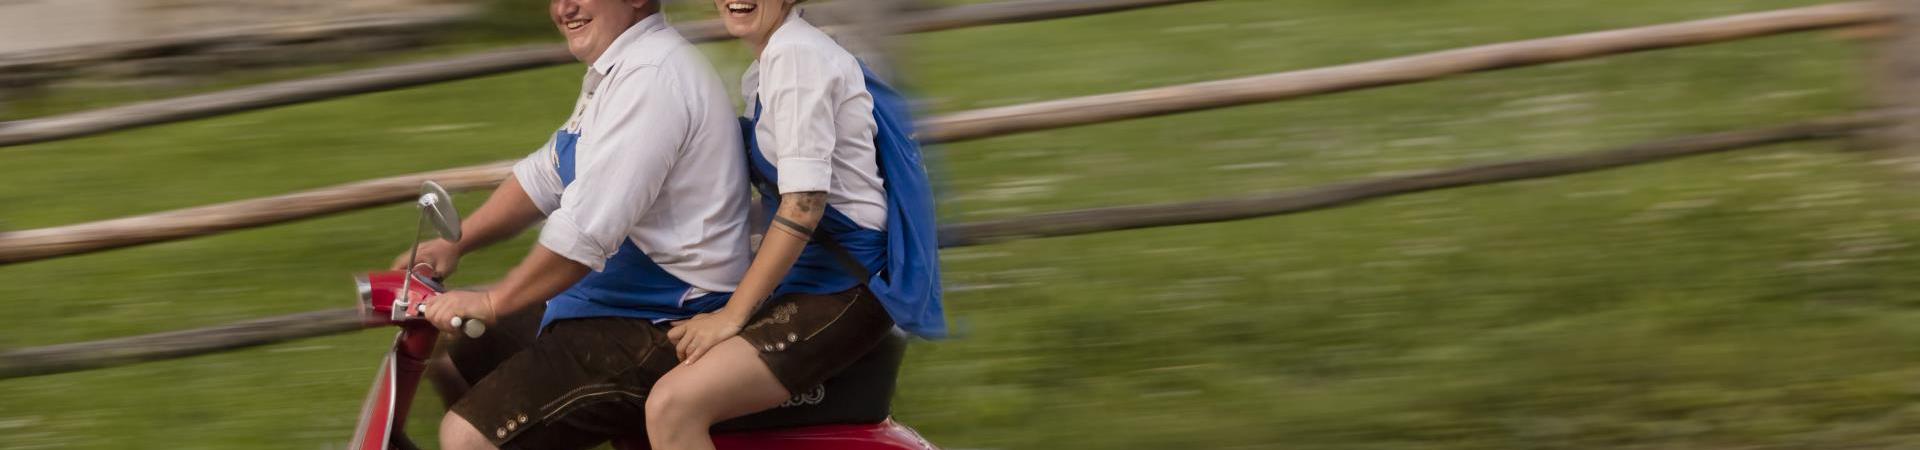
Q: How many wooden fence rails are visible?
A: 3